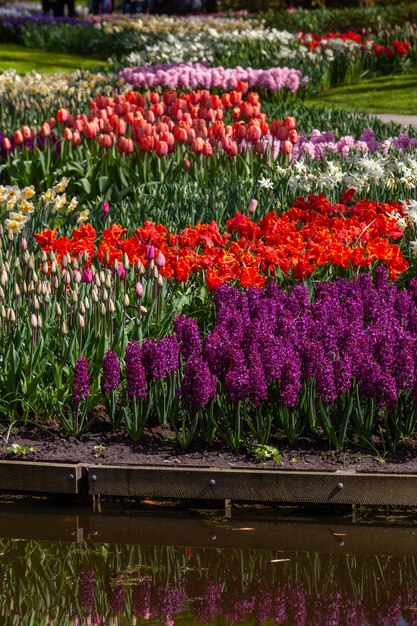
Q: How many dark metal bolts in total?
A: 4